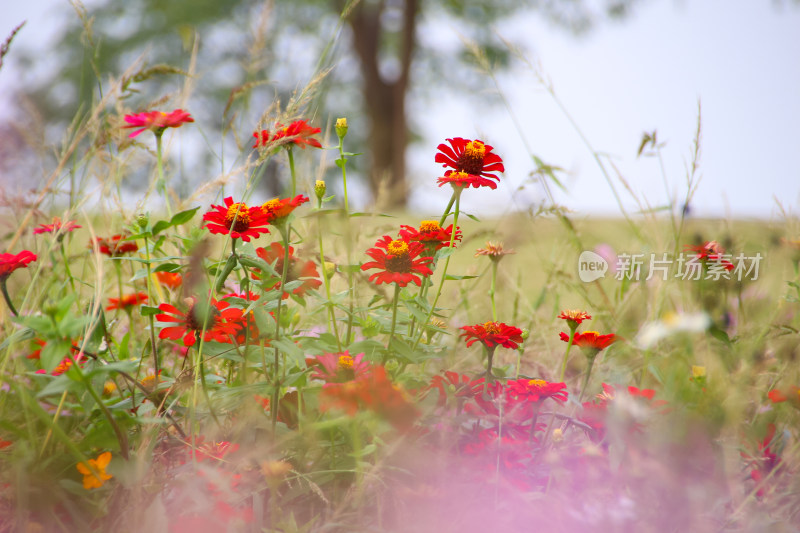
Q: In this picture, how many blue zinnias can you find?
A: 0